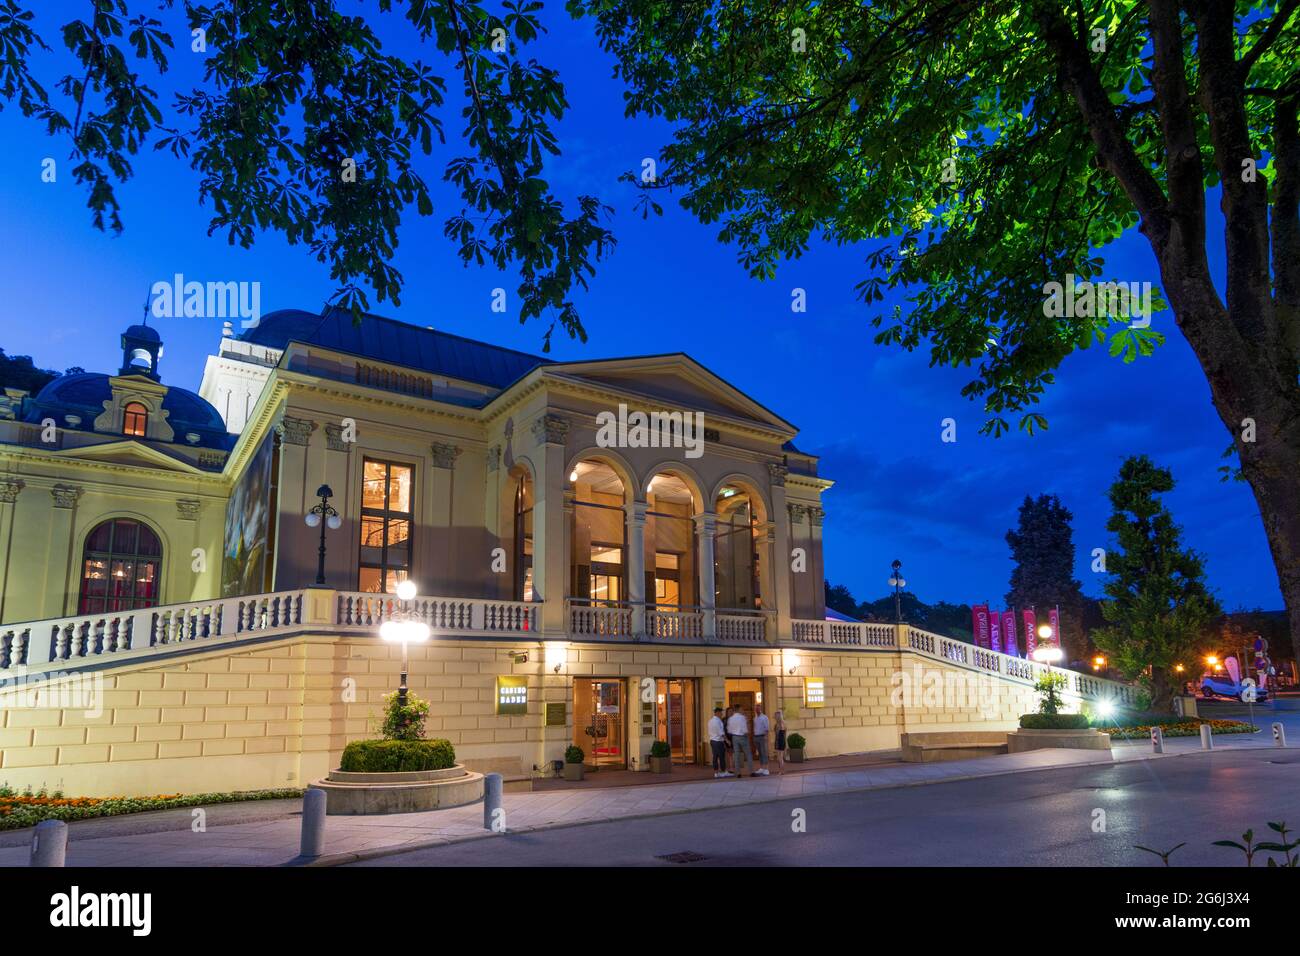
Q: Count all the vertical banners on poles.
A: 5